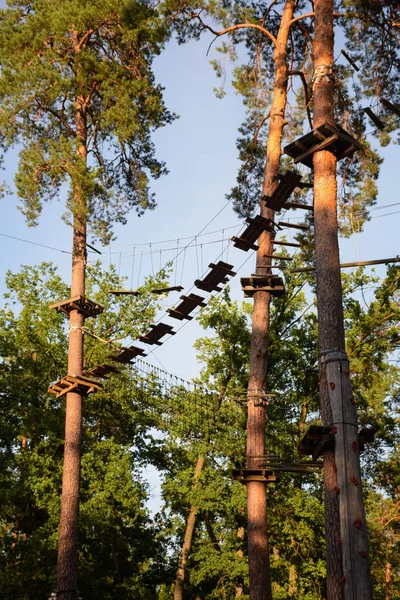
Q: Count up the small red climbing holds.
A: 12